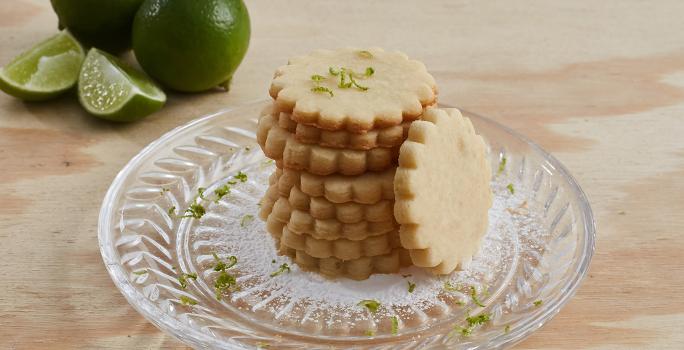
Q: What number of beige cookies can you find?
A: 9